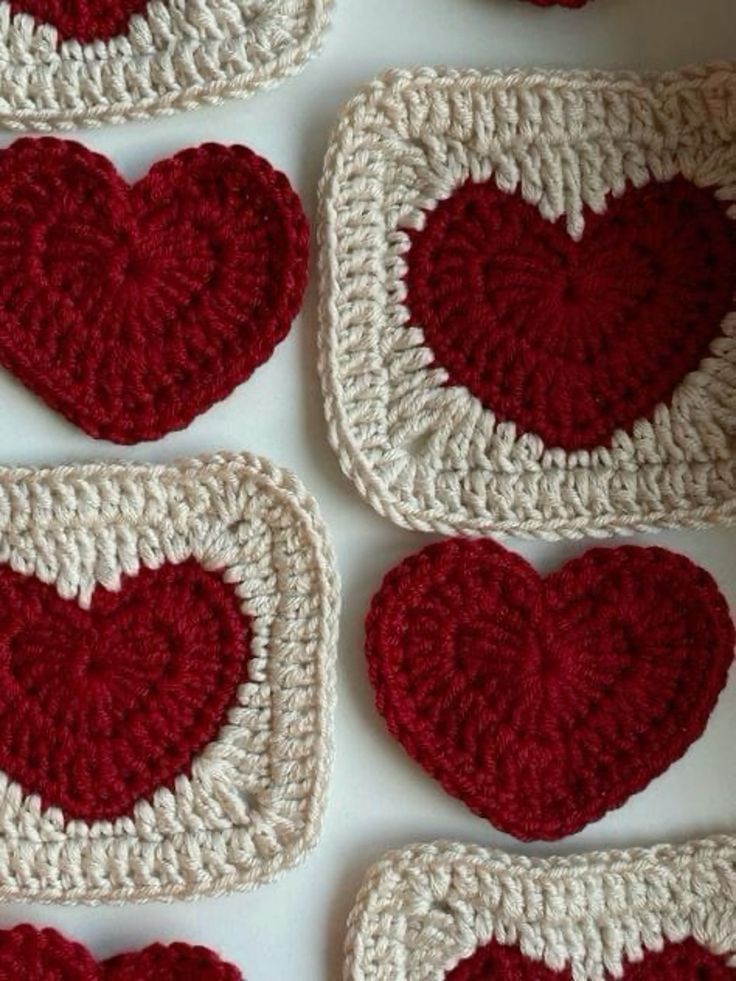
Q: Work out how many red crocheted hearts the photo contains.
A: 8